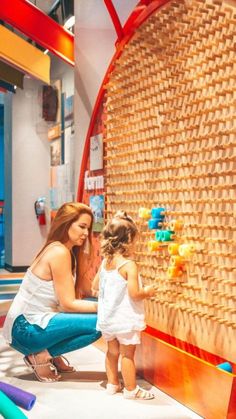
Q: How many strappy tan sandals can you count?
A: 2